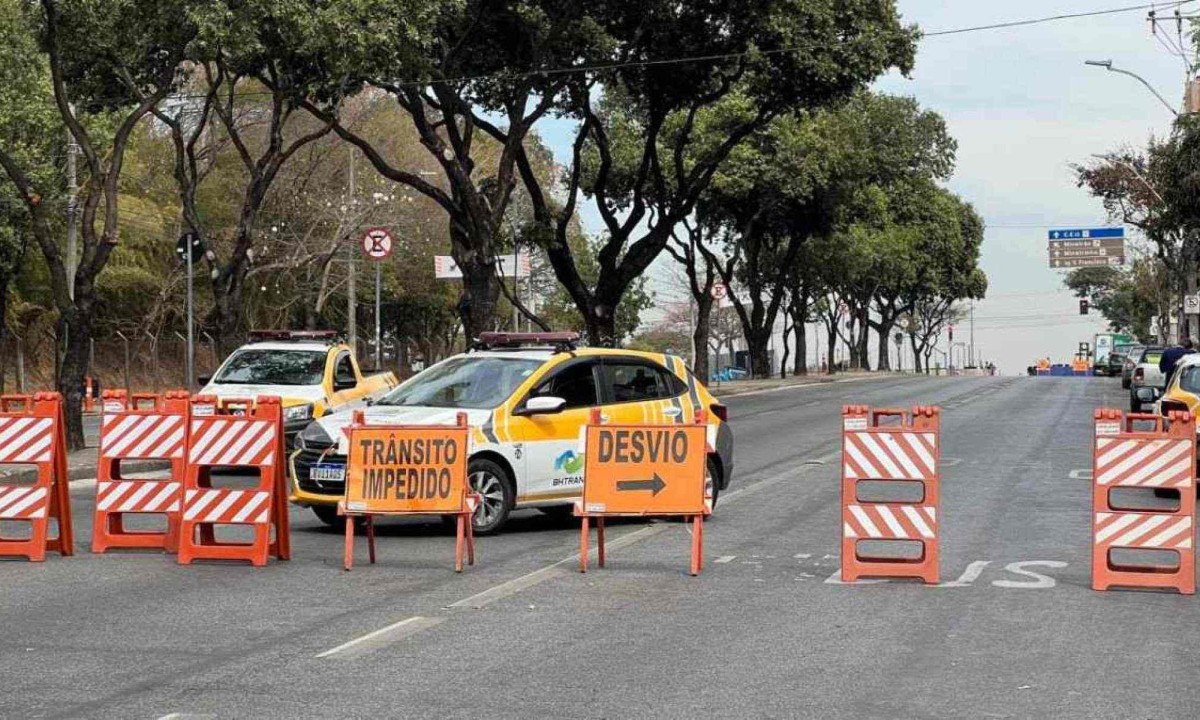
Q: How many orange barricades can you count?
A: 5